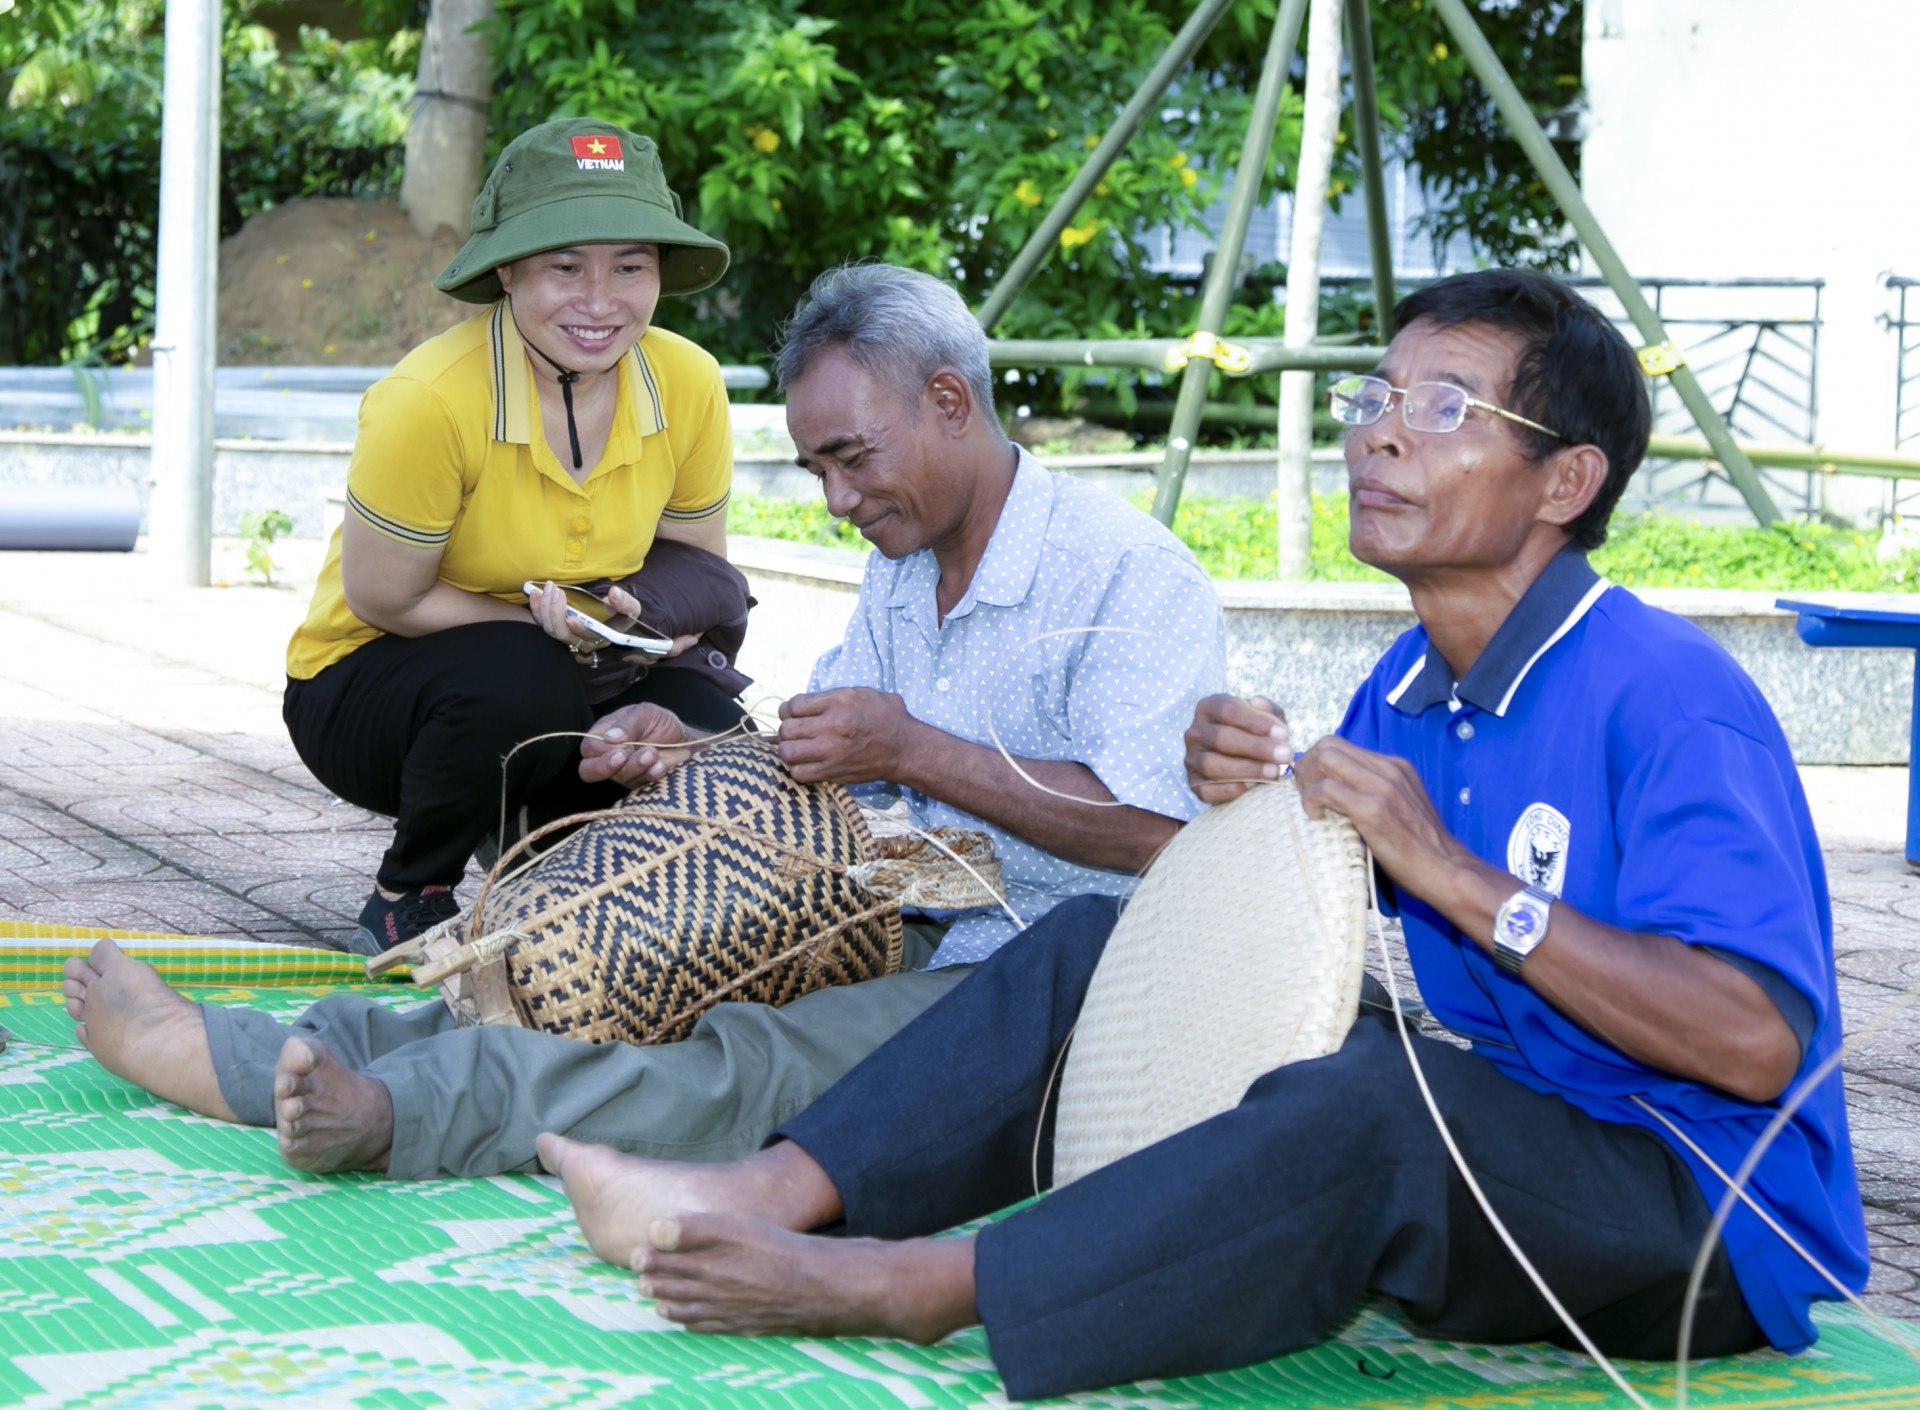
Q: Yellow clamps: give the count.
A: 2